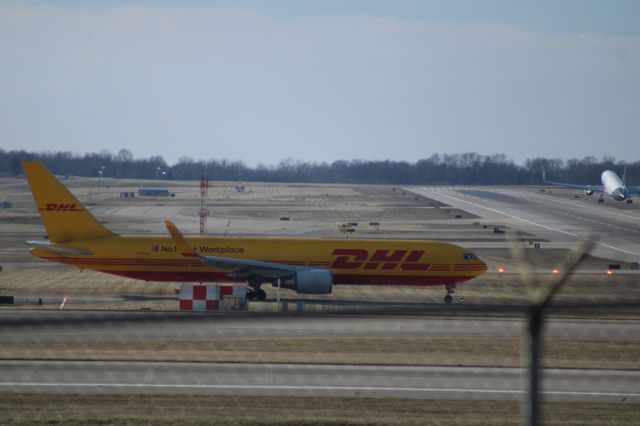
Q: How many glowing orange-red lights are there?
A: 3